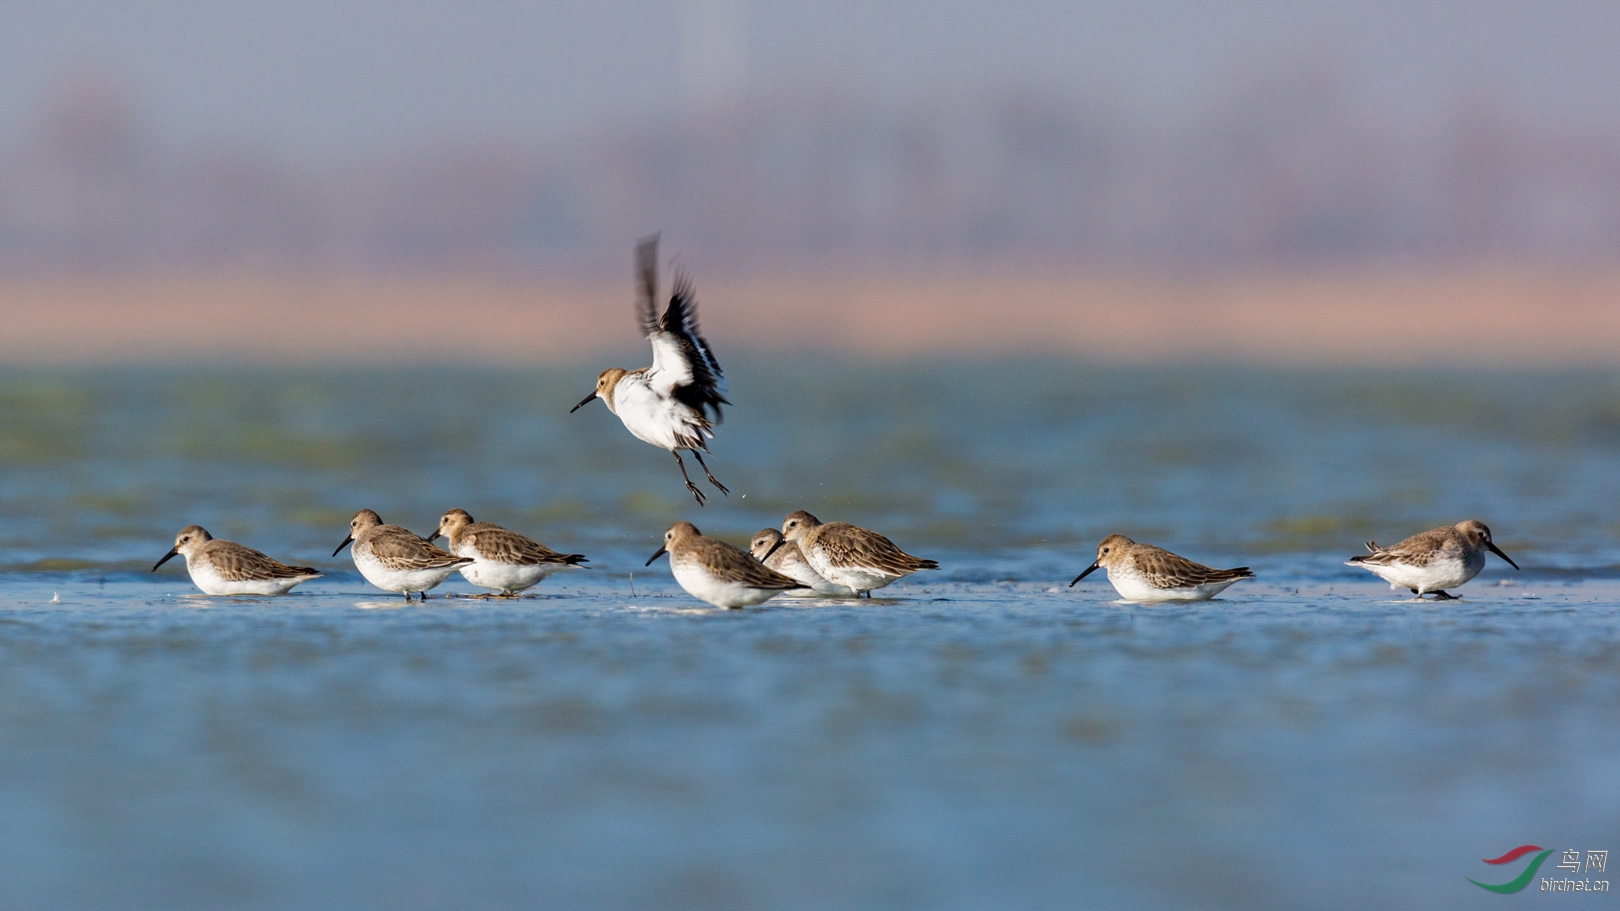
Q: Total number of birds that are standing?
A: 8